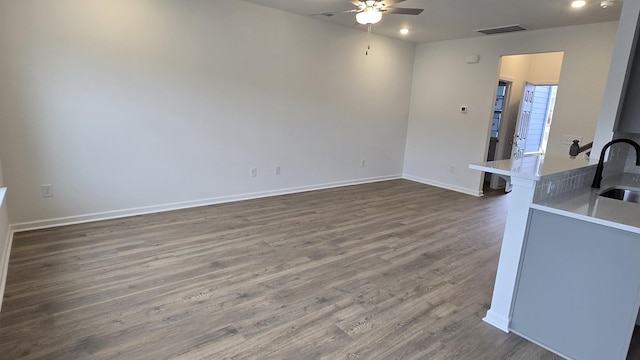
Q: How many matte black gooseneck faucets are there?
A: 1